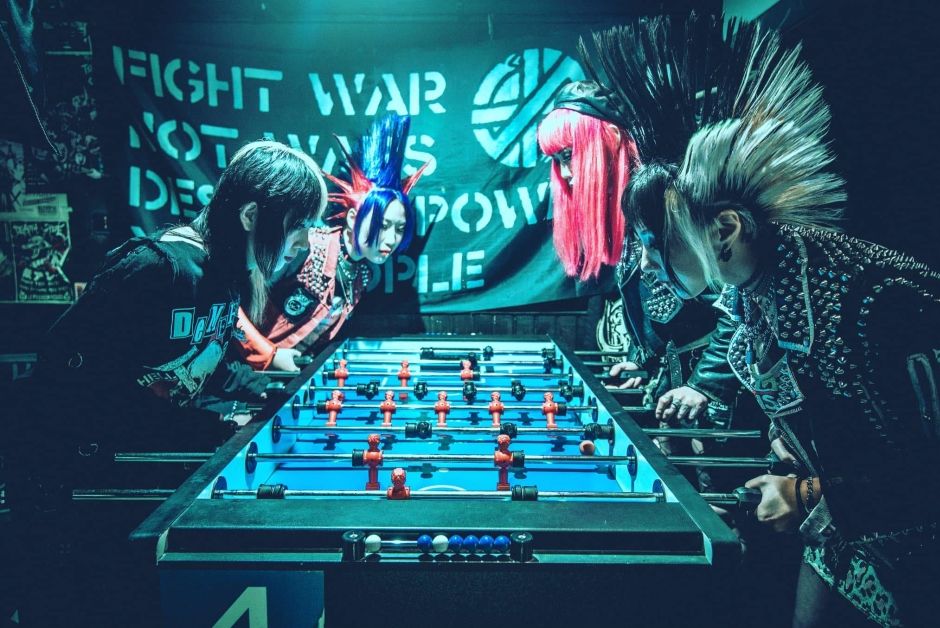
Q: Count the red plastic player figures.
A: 11